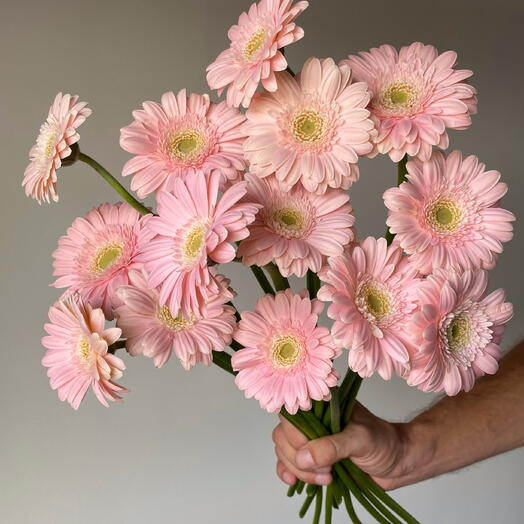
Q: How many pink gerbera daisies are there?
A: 14